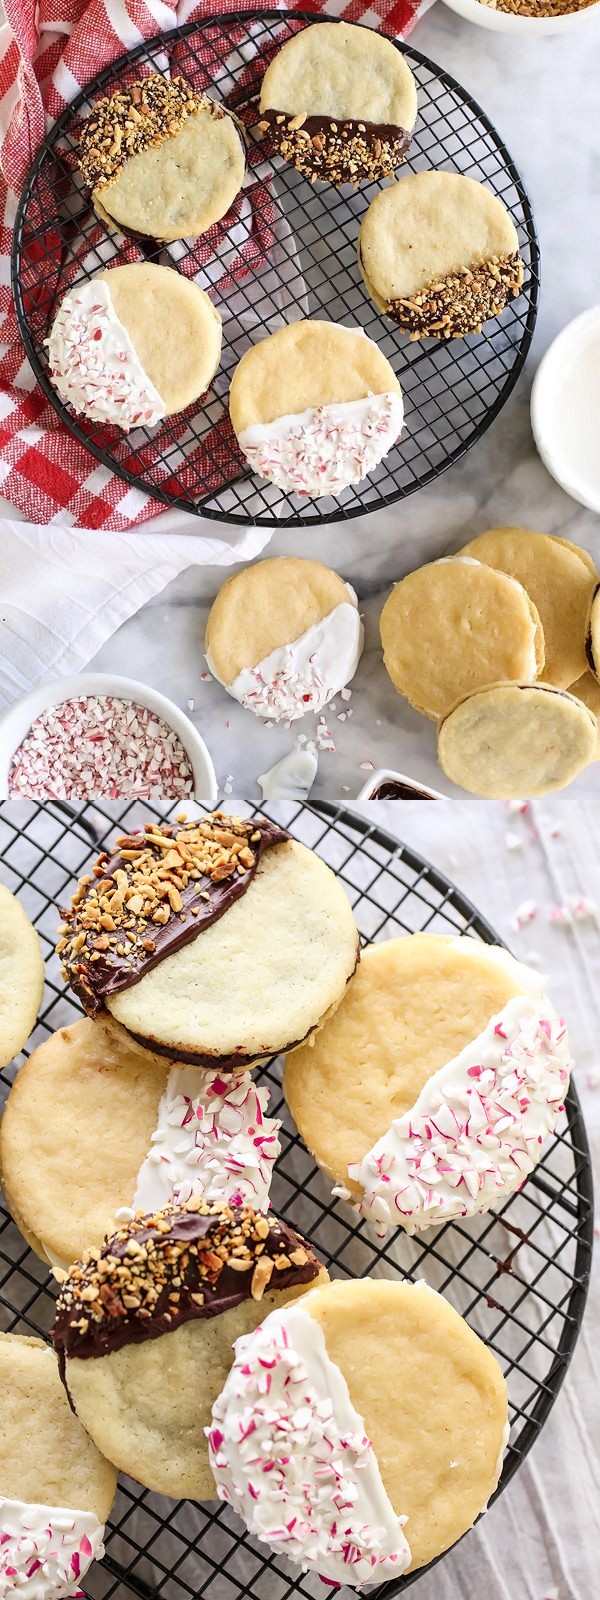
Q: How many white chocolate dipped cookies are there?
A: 7